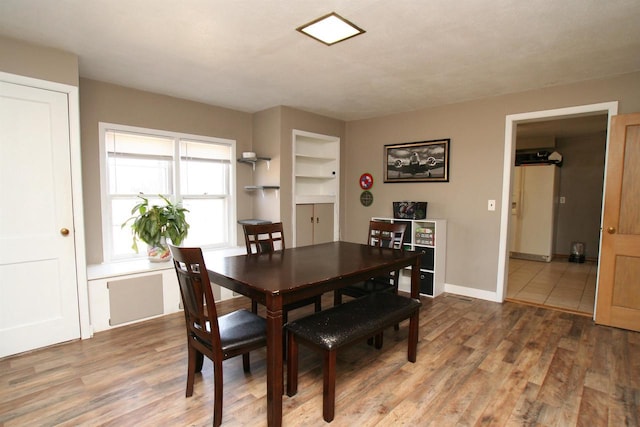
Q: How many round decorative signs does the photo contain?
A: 2